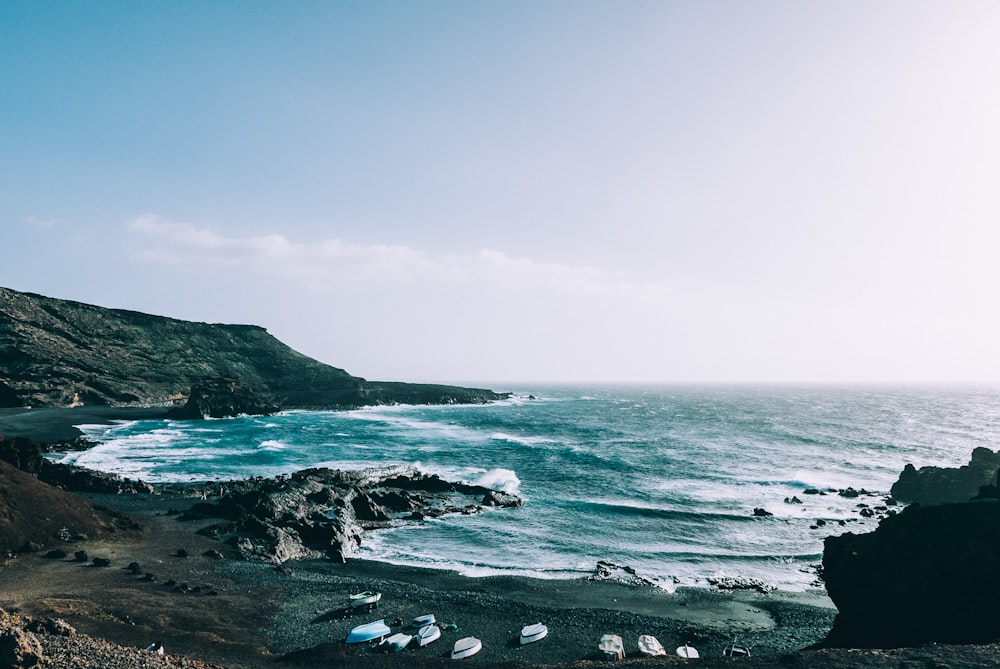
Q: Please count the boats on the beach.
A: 11